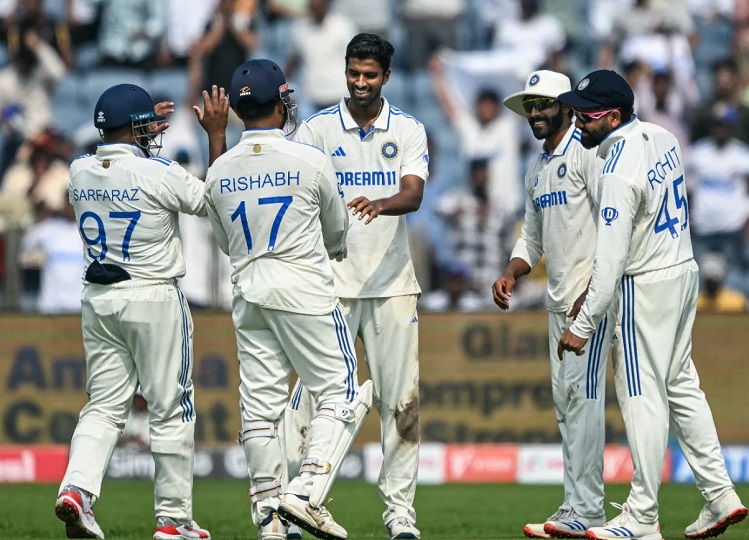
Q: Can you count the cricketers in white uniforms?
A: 5